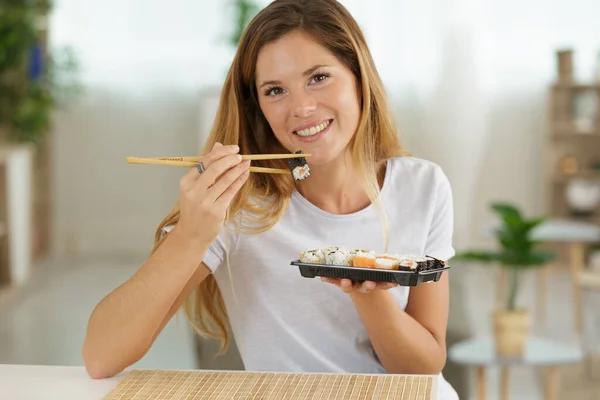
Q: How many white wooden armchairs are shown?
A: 0